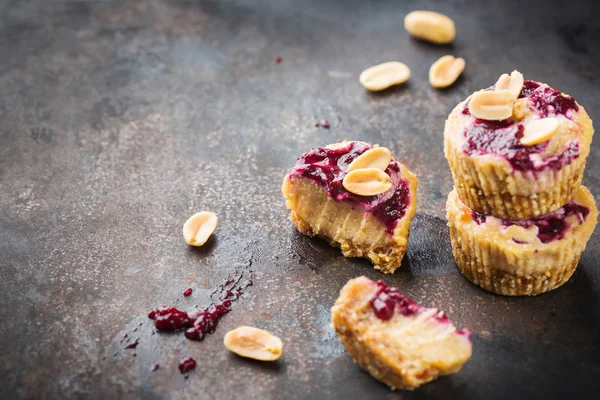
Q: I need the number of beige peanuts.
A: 10